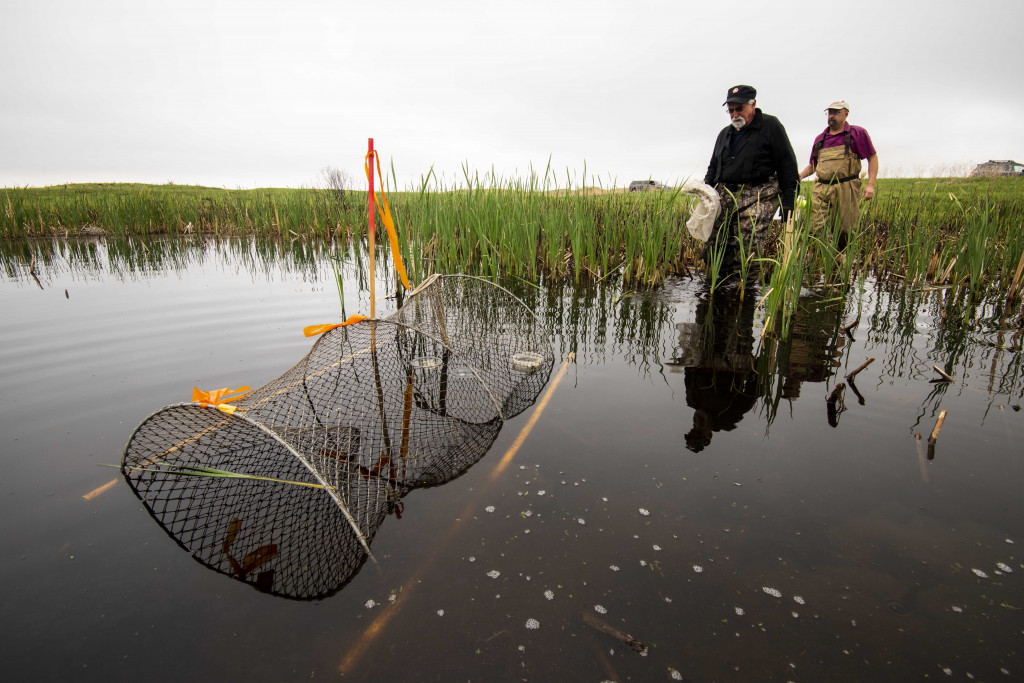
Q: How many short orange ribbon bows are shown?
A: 2